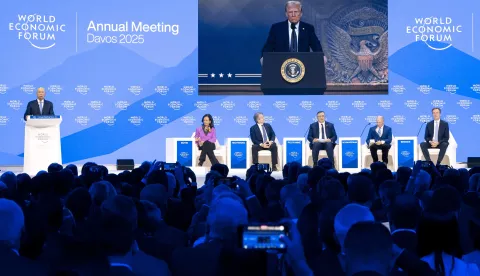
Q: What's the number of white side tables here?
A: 5